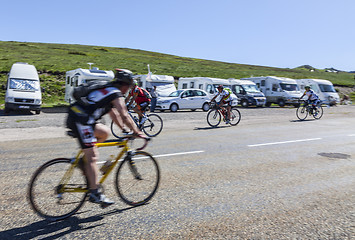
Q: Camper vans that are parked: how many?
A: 7